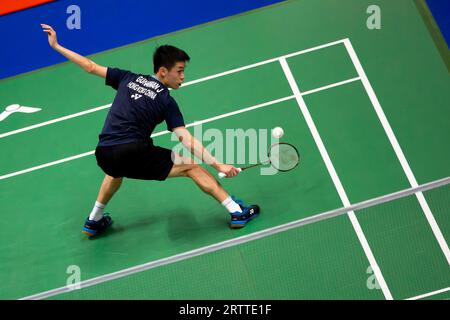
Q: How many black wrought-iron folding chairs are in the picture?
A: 0